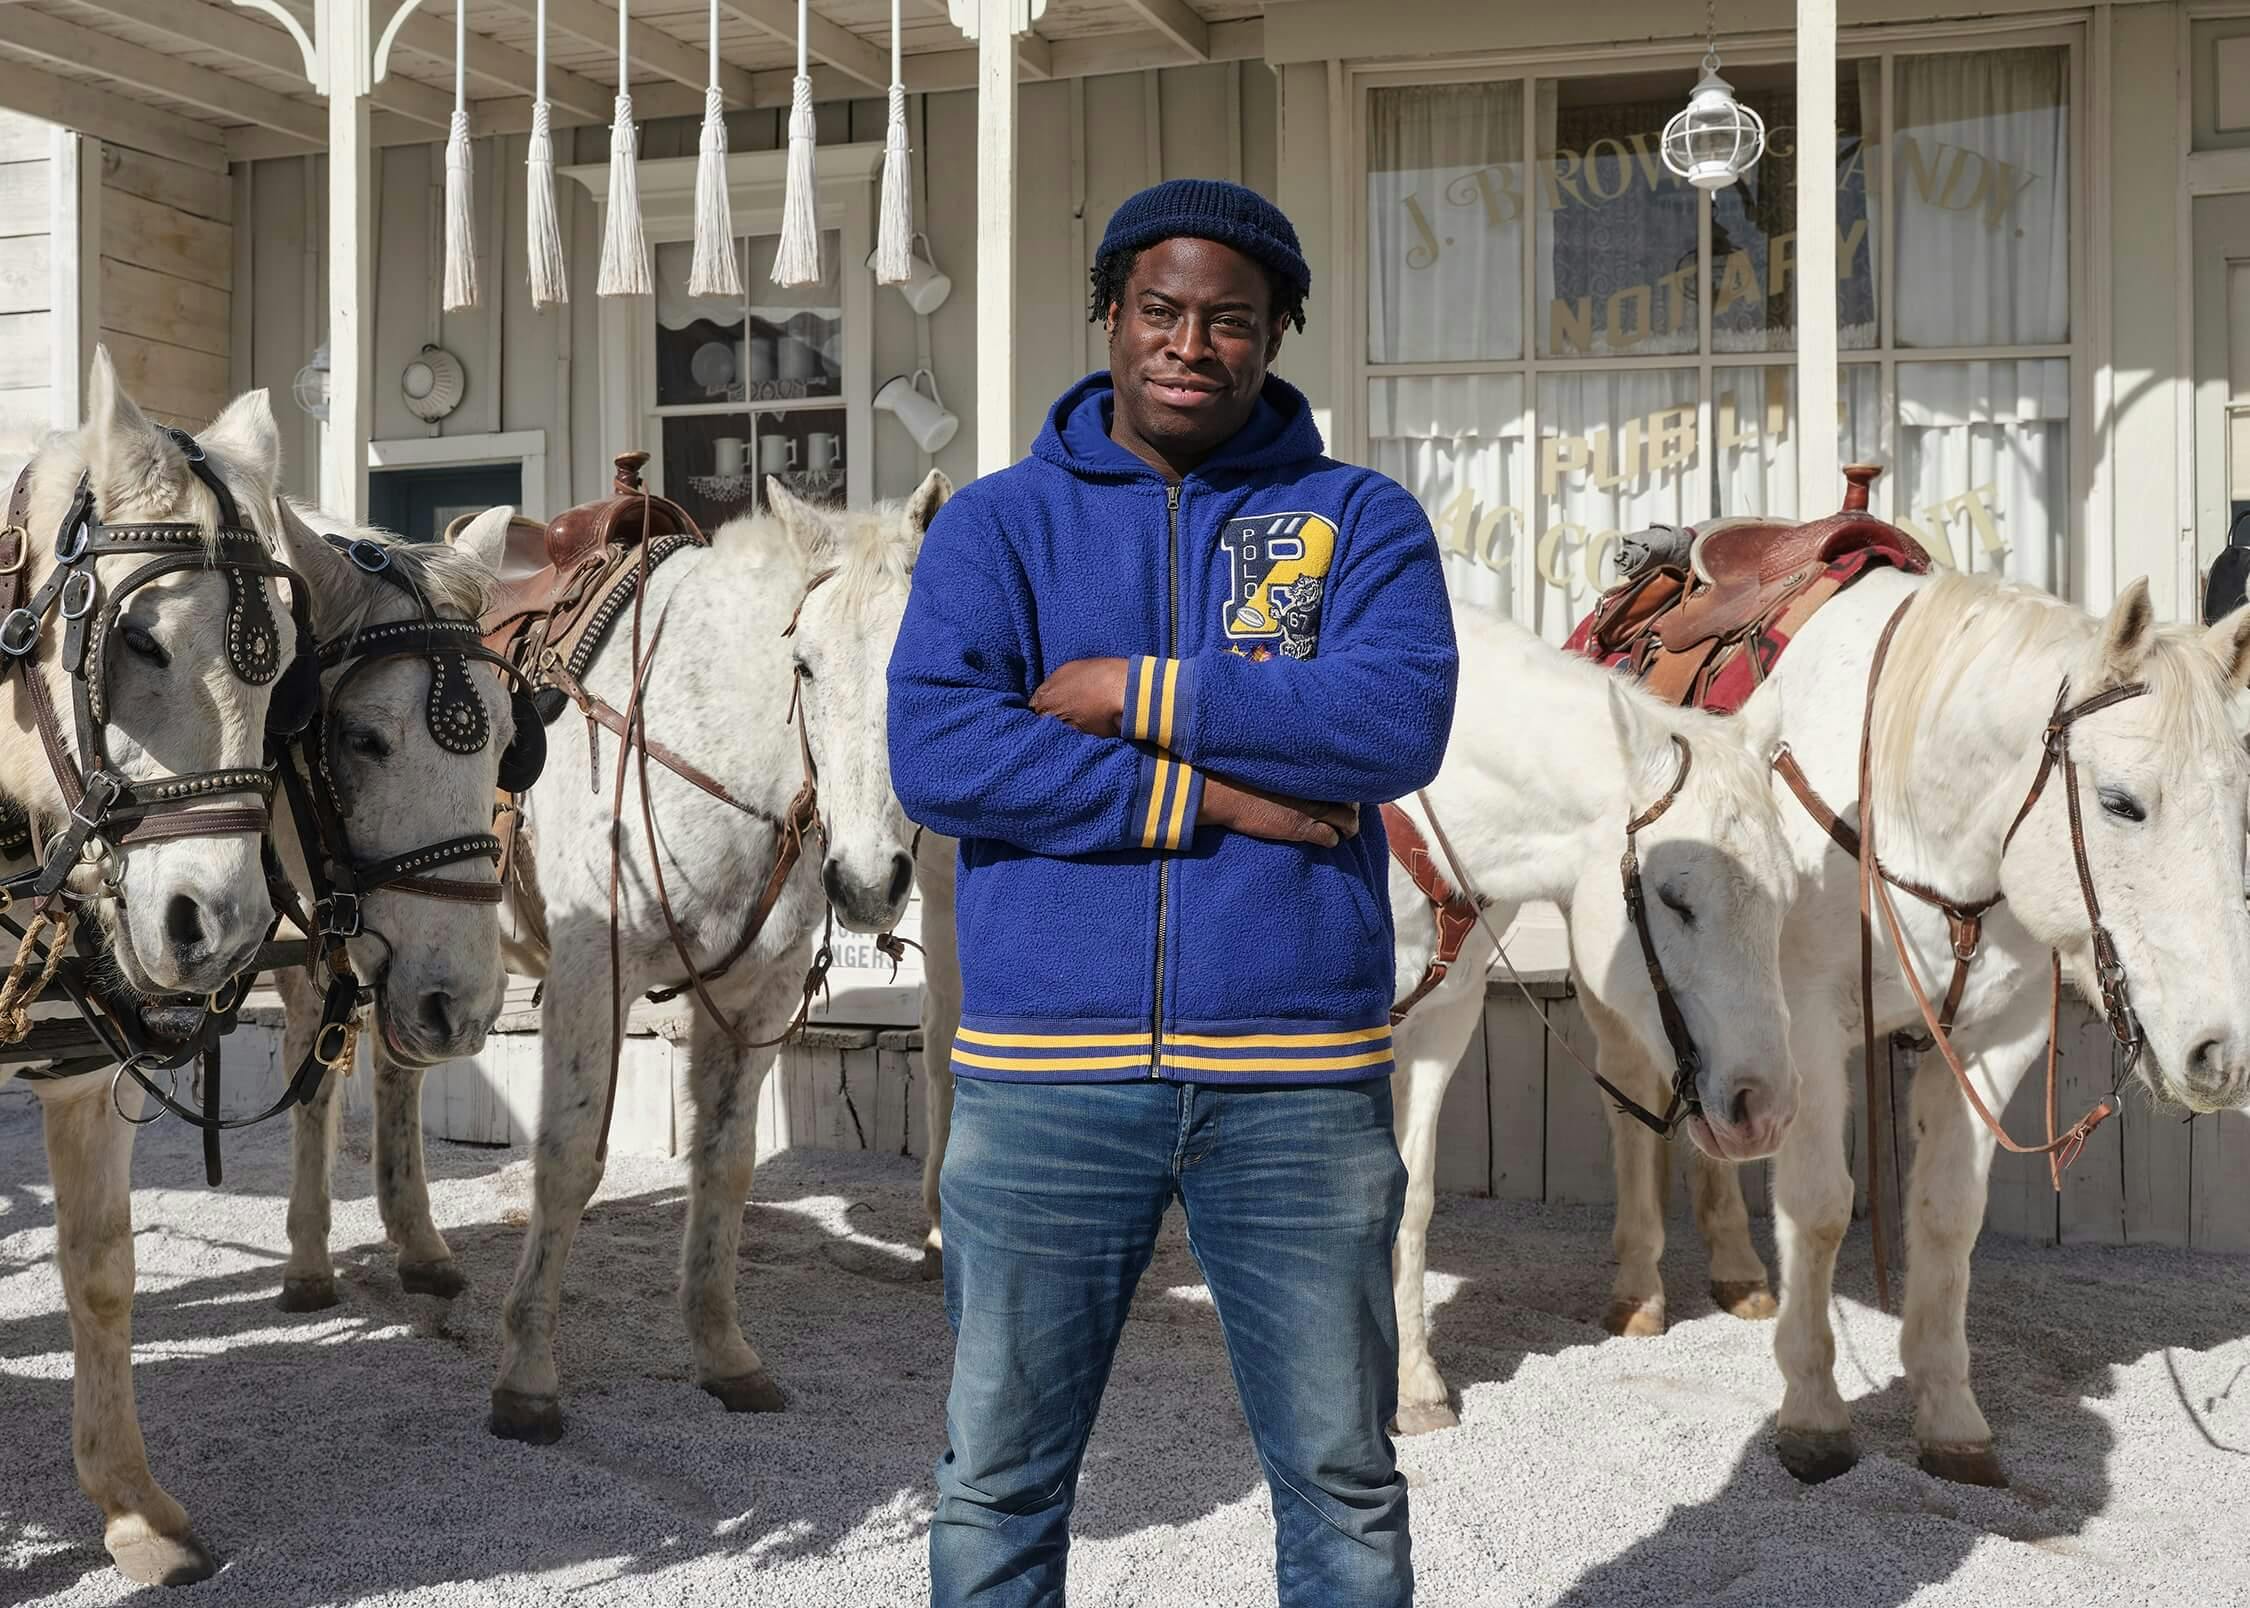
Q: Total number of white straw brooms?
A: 6